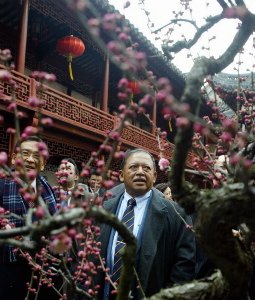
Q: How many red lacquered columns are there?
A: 3